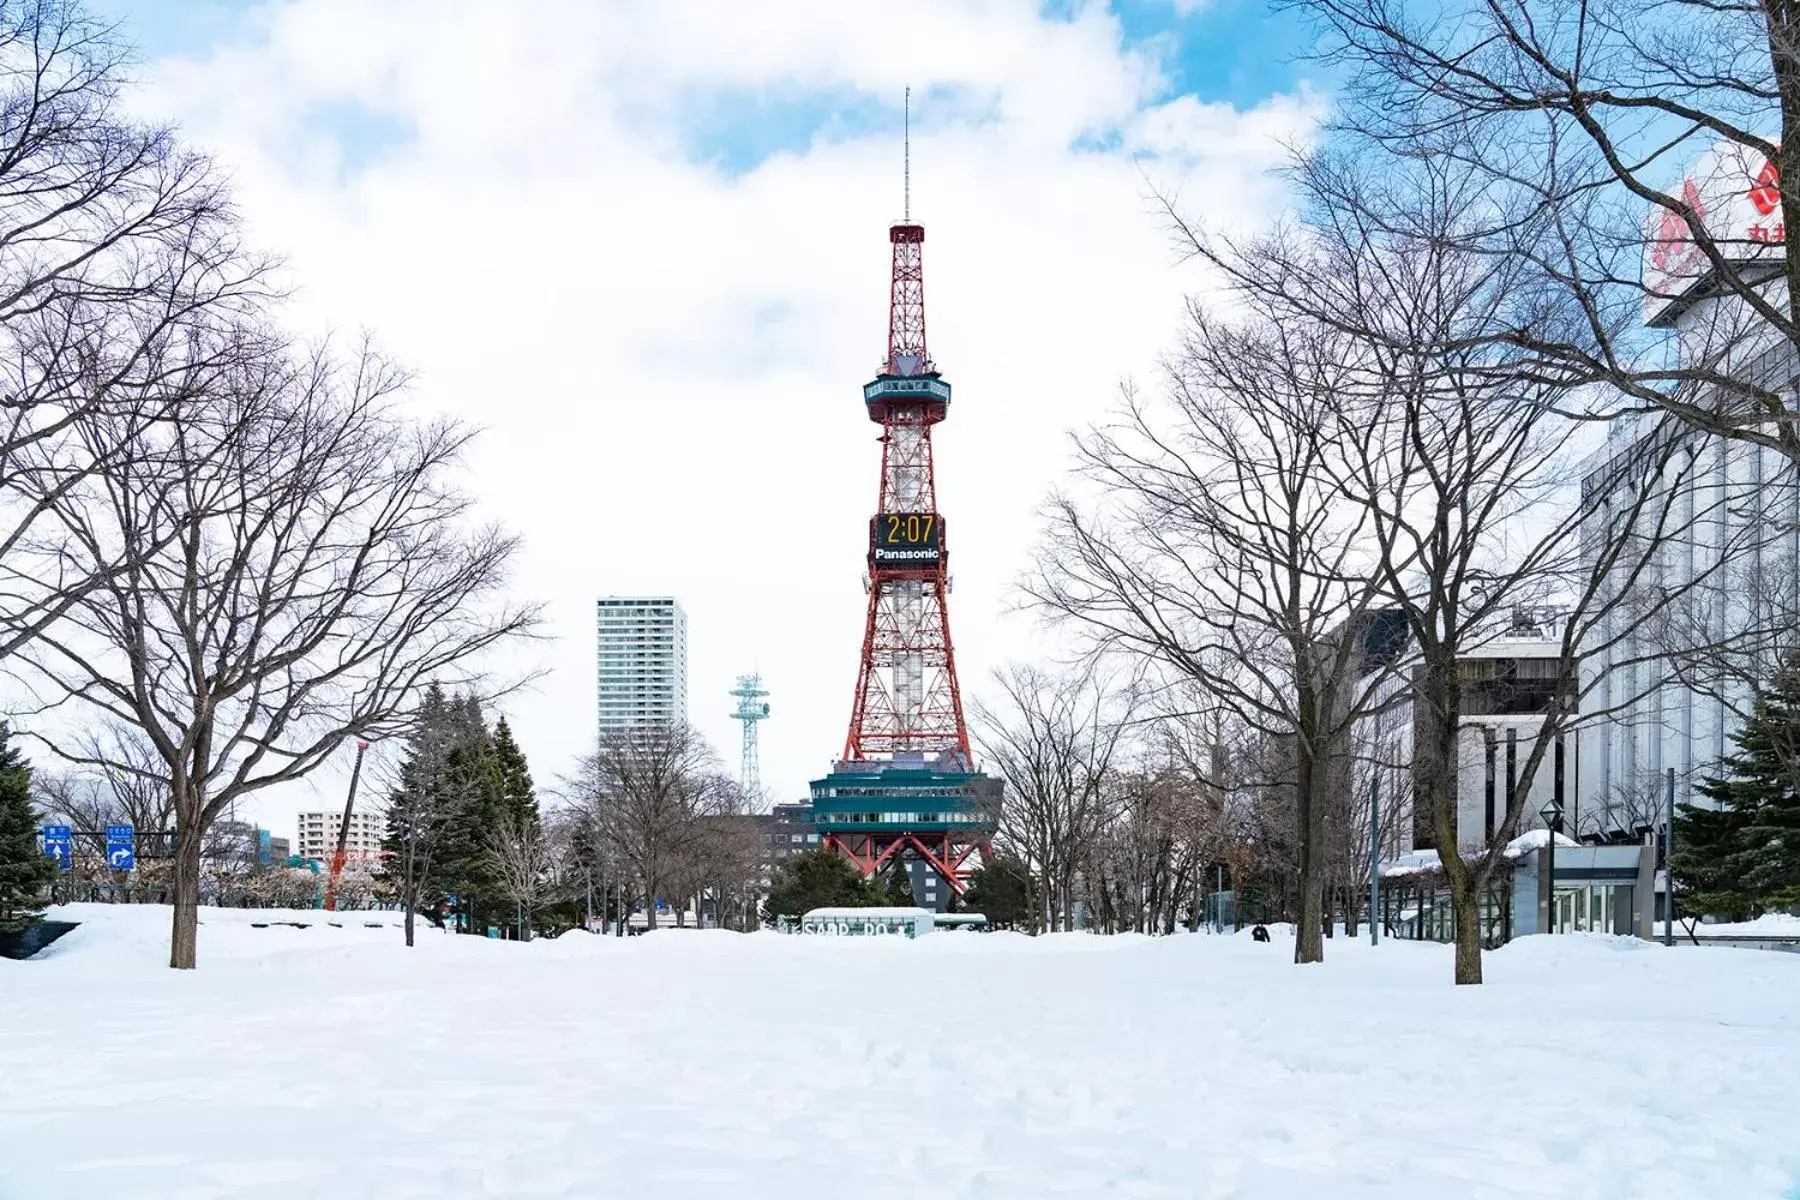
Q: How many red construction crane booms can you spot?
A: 1